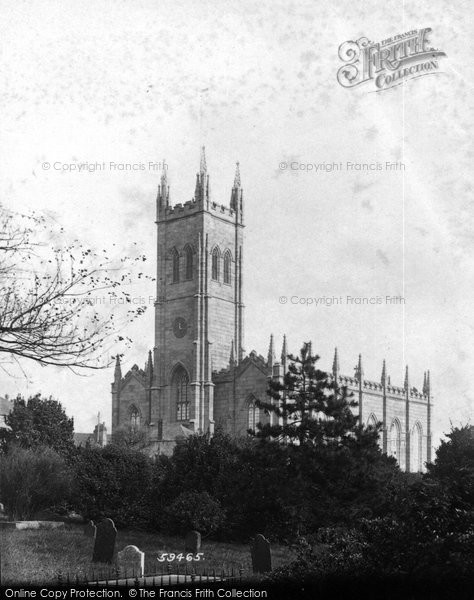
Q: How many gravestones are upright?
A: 5